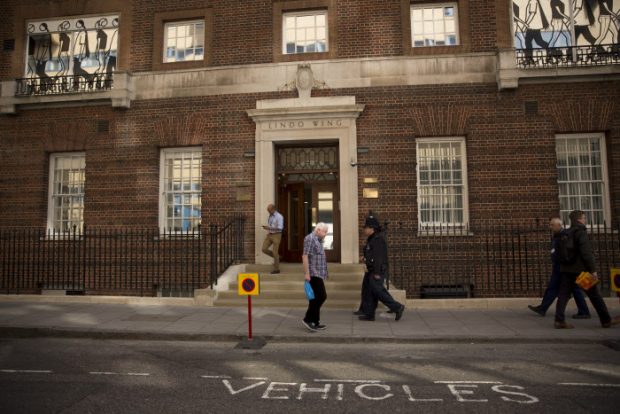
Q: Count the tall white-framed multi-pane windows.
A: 4